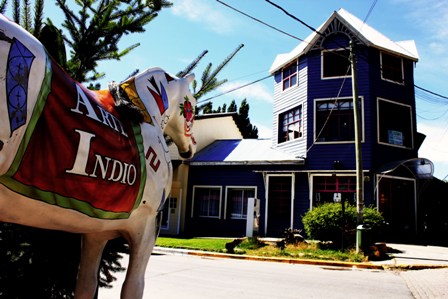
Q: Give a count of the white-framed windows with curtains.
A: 2